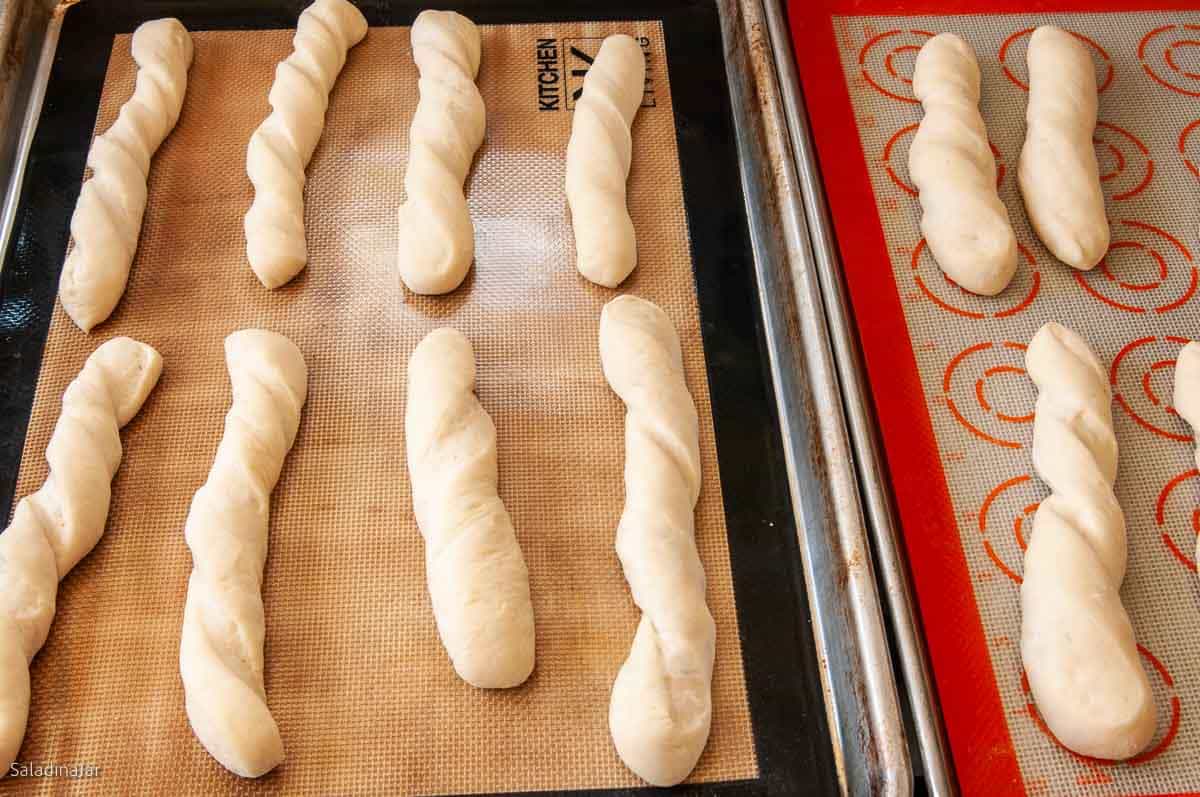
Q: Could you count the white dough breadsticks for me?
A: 12